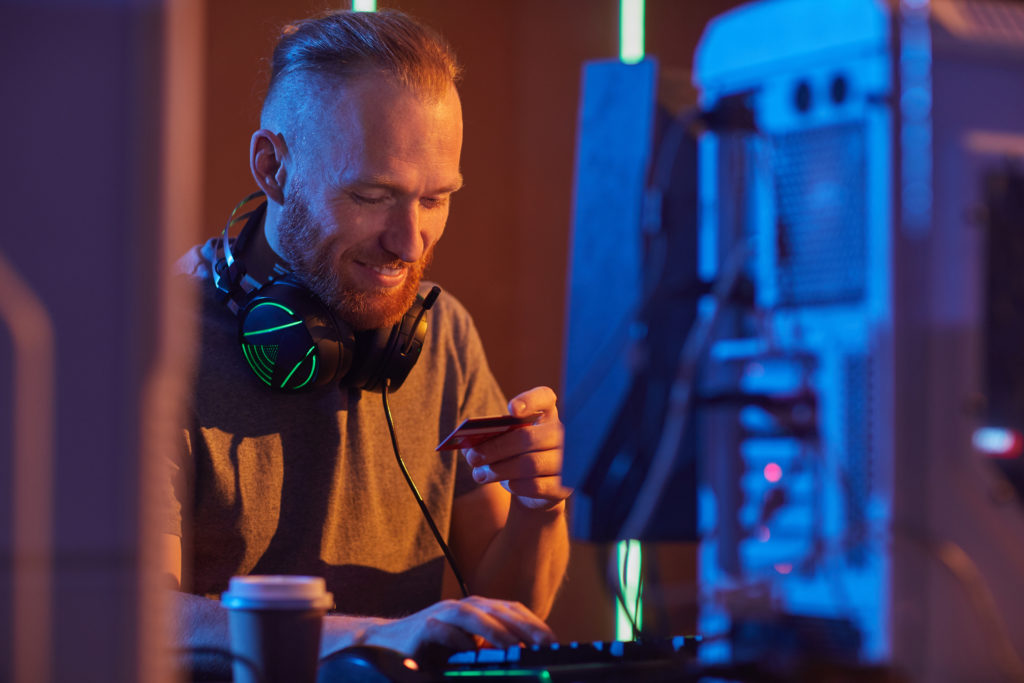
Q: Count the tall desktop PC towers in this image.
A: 1